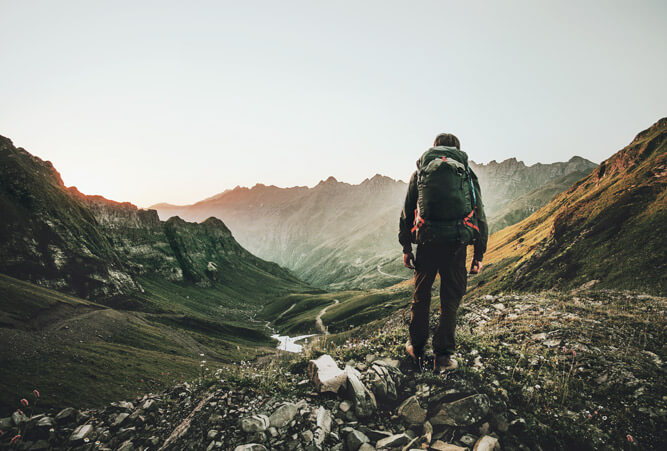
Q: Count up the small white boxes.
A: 0